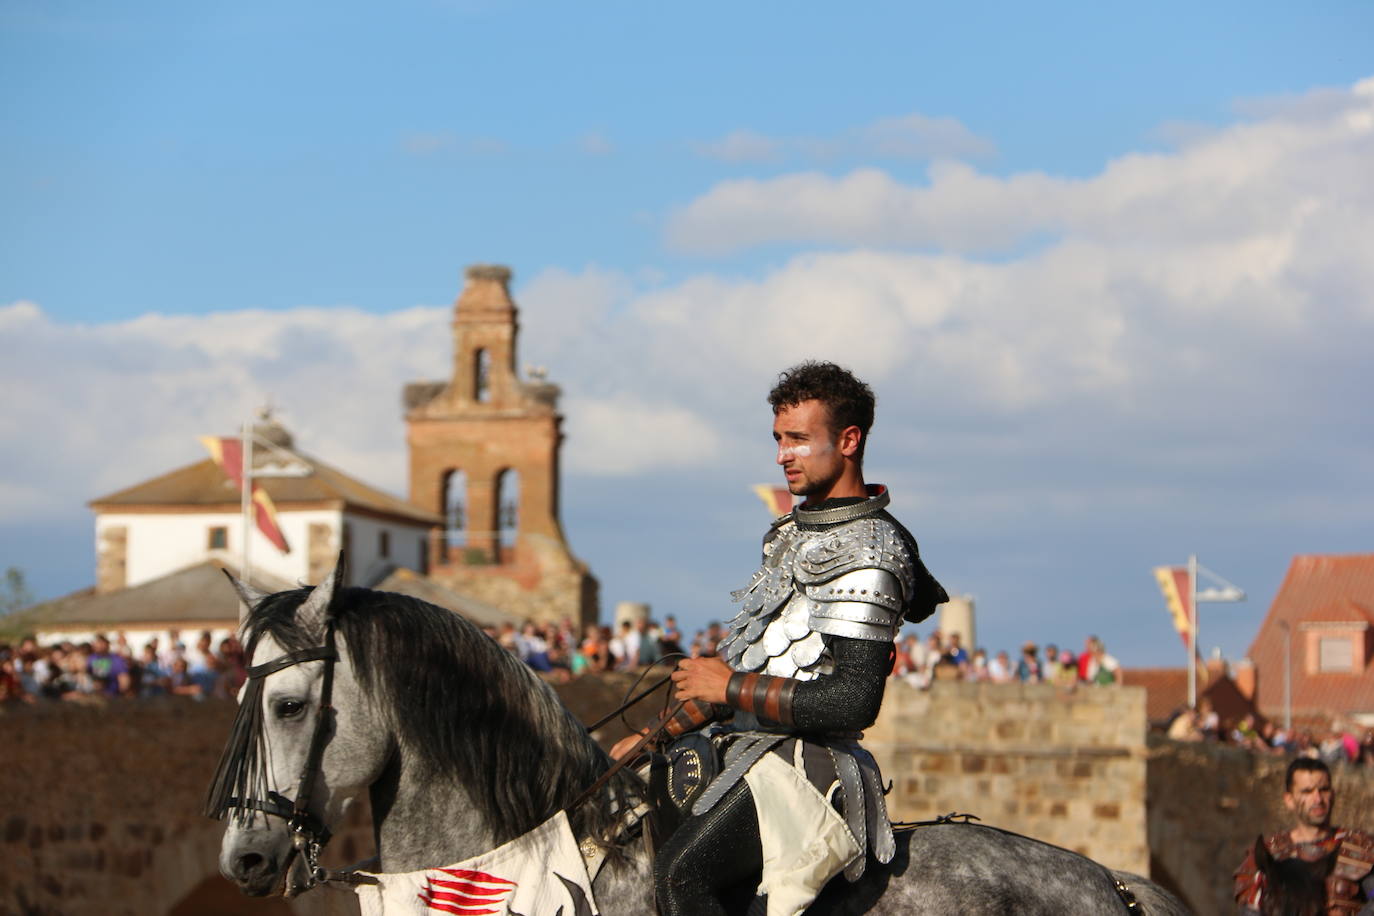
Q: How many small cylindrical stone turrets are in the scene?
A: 2